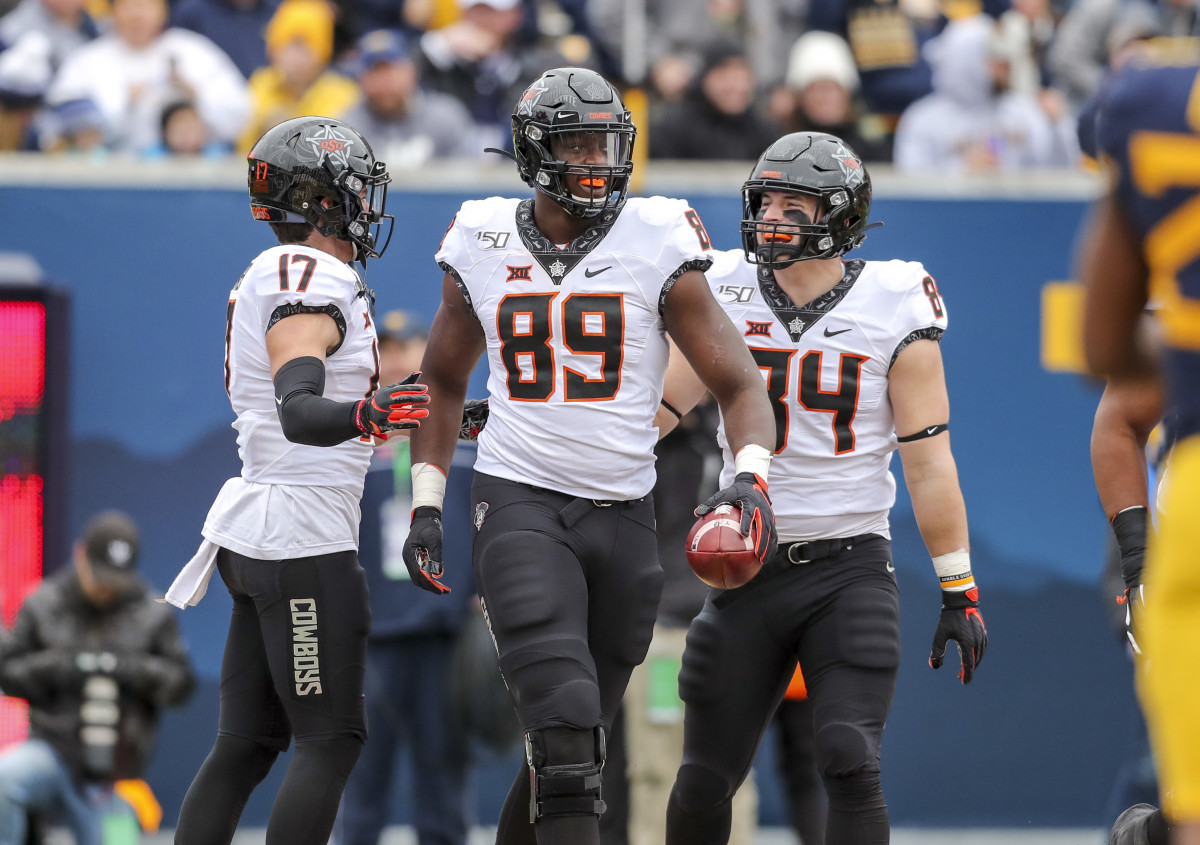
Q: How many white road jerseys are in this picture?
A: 3